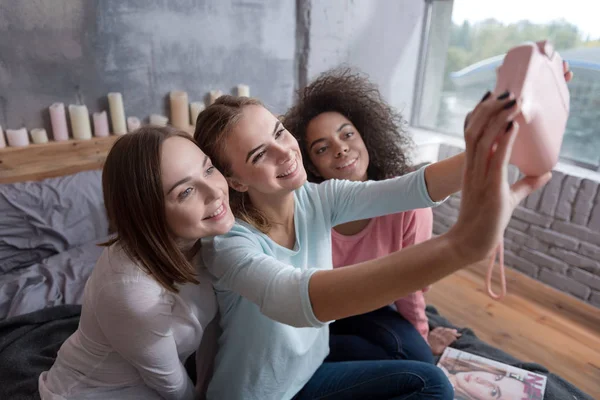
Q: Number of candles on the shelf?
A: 13